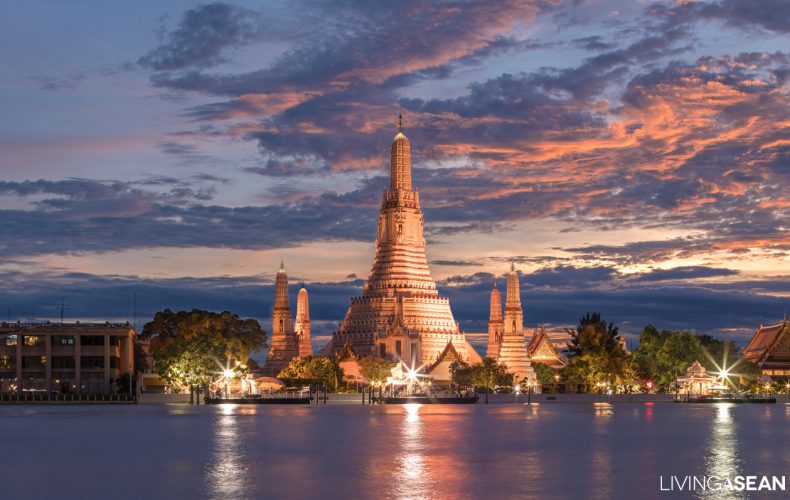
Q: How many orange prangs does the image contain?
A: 5